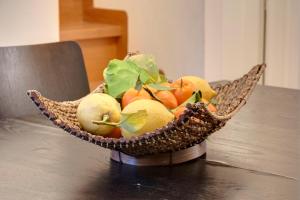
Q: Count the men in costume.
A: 0